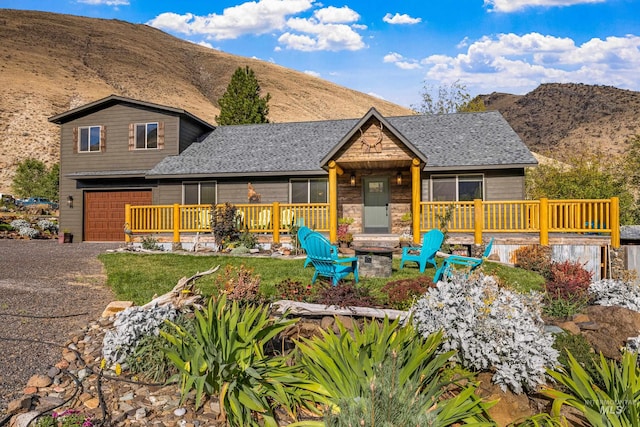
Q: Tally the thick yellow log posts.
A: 8